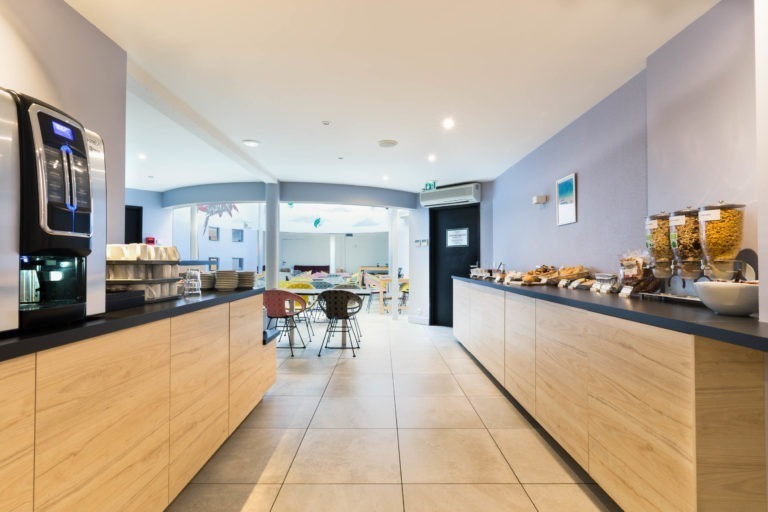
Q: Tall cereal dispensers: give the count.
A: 3